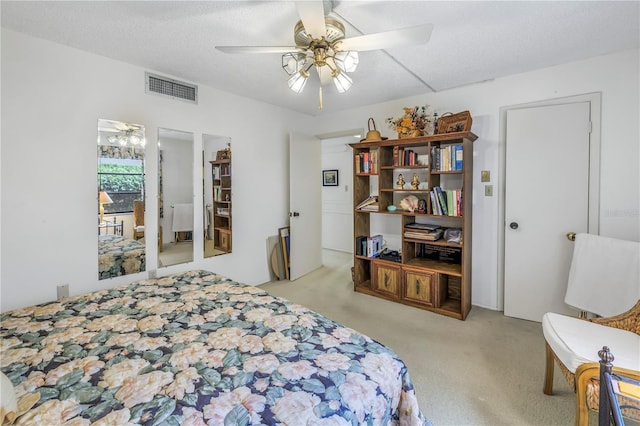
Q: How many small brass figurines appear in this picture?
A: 2